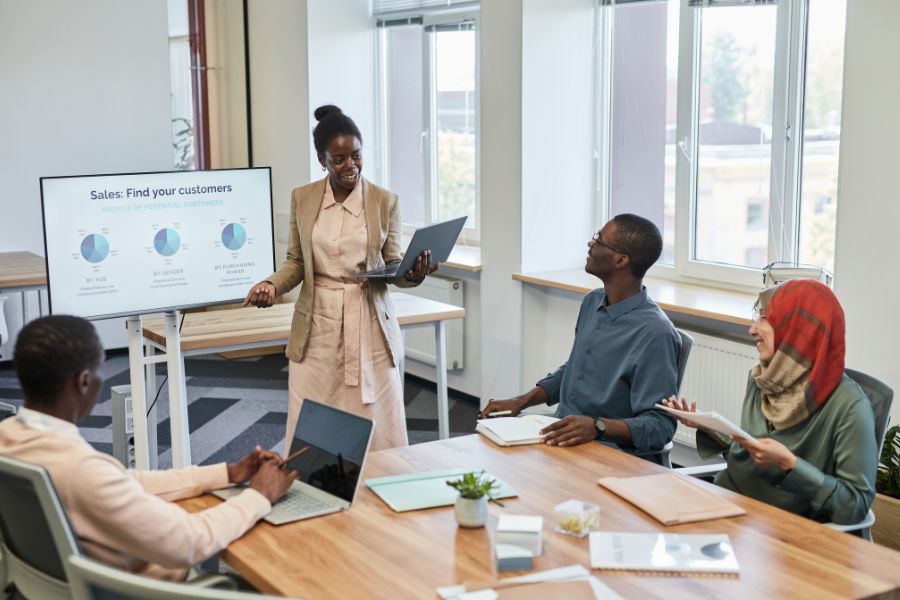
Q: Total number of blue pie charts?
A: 3